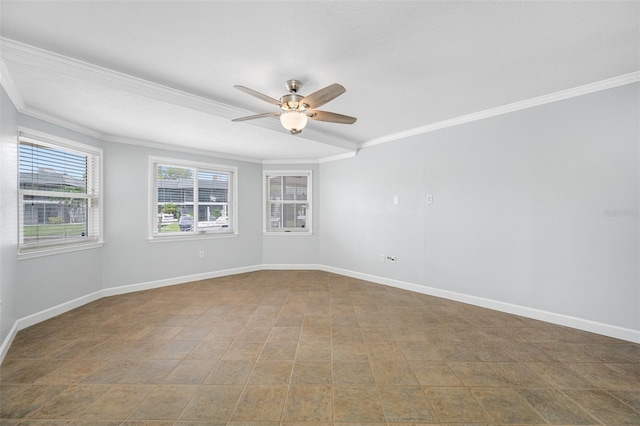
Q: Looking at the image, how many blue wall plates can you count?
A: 0